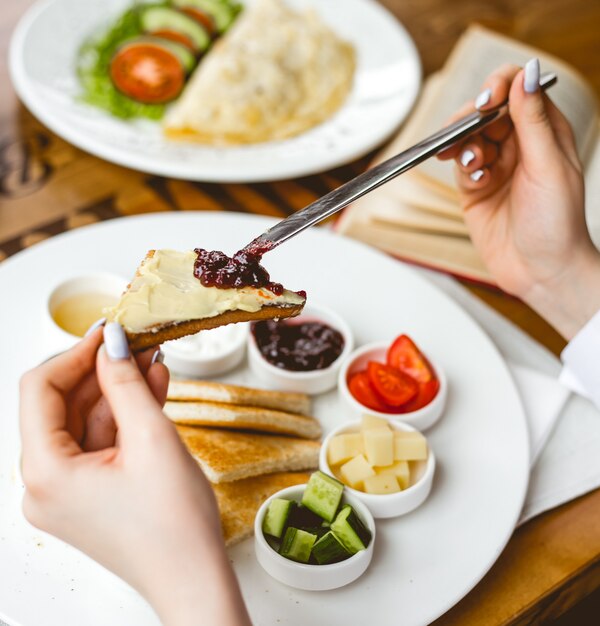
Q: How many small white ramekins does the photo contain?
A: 6